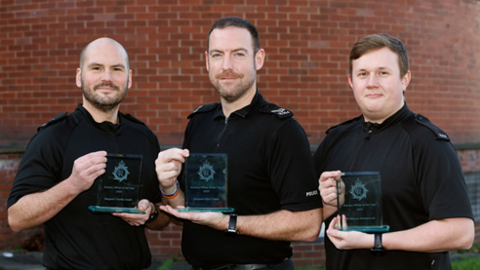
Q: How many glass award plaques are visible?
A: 3